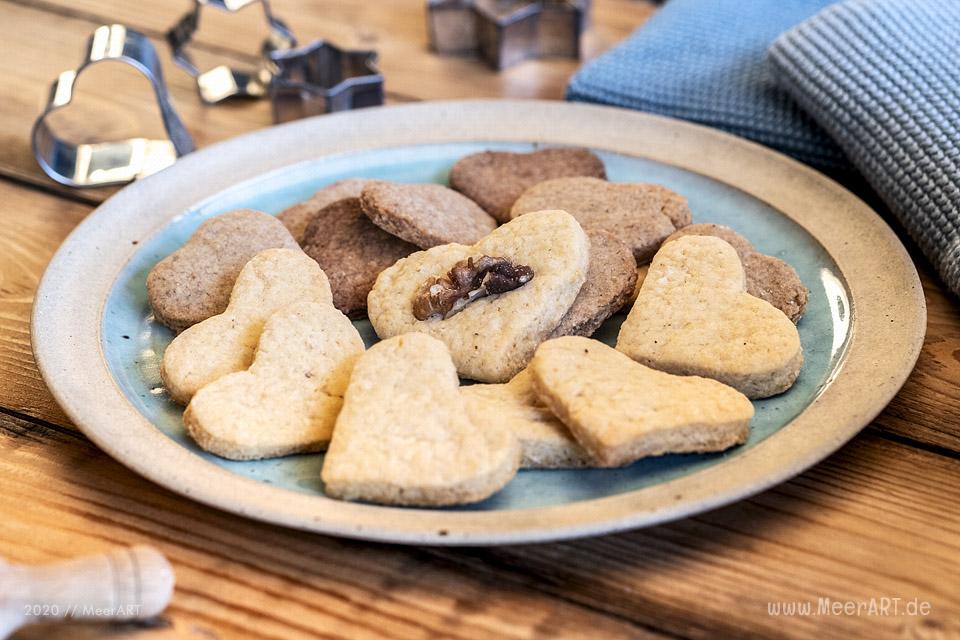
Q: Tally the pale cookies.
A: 7